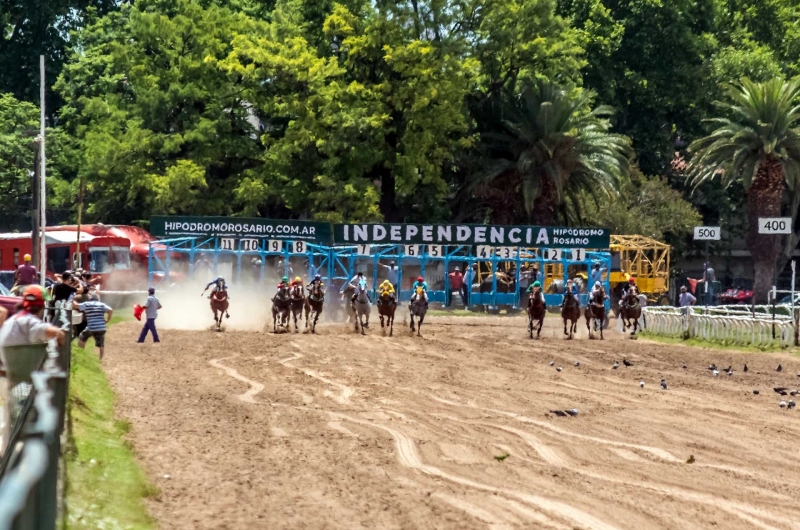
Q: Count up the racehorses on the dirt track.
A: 11